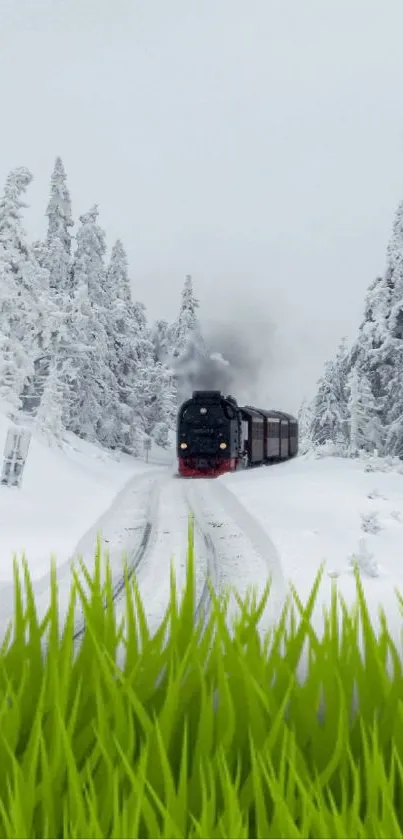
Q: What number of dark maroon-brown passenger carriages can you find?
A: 4